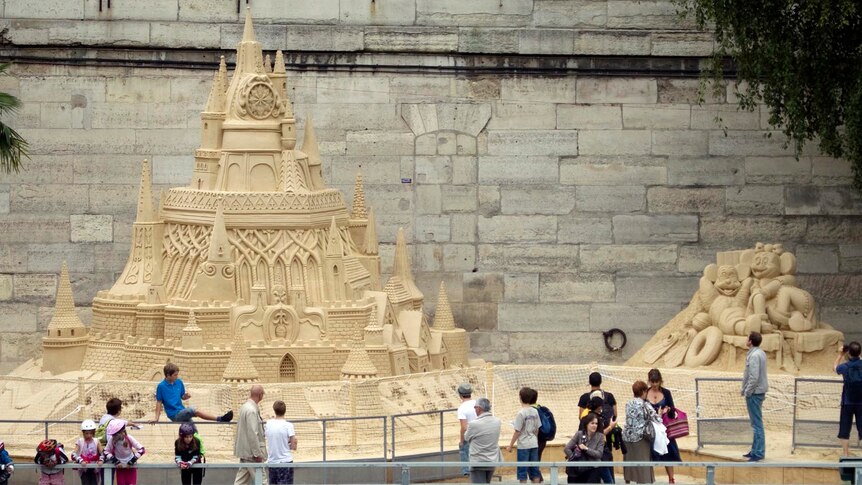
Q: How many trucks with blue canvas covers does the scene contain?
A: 0